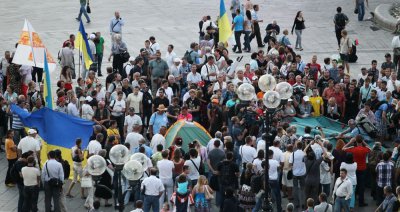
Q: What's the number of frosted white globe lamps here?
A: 8